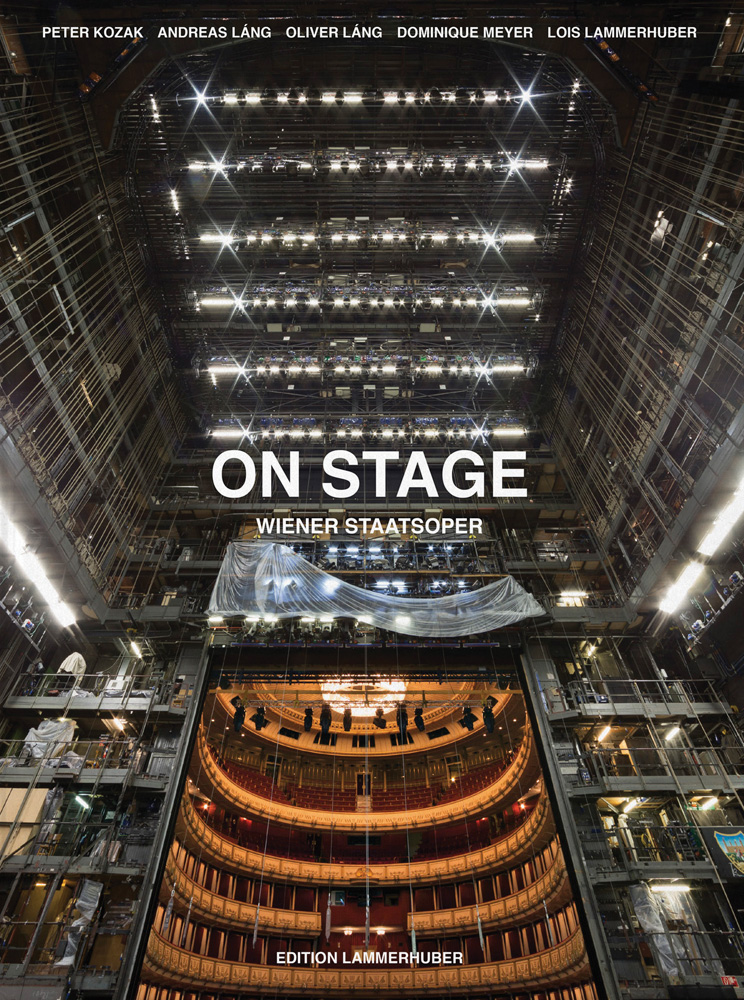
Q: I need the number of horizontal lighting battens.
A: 6